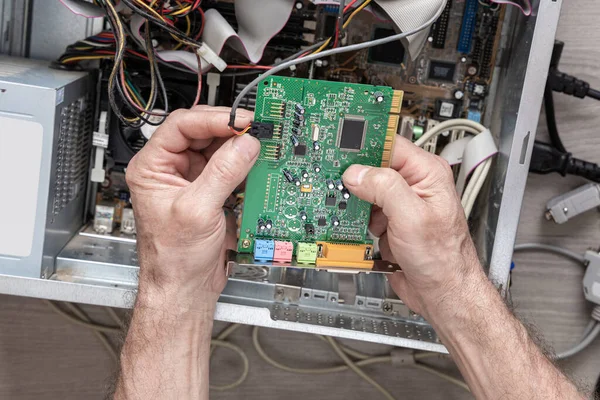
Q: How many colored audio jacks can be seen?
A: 3